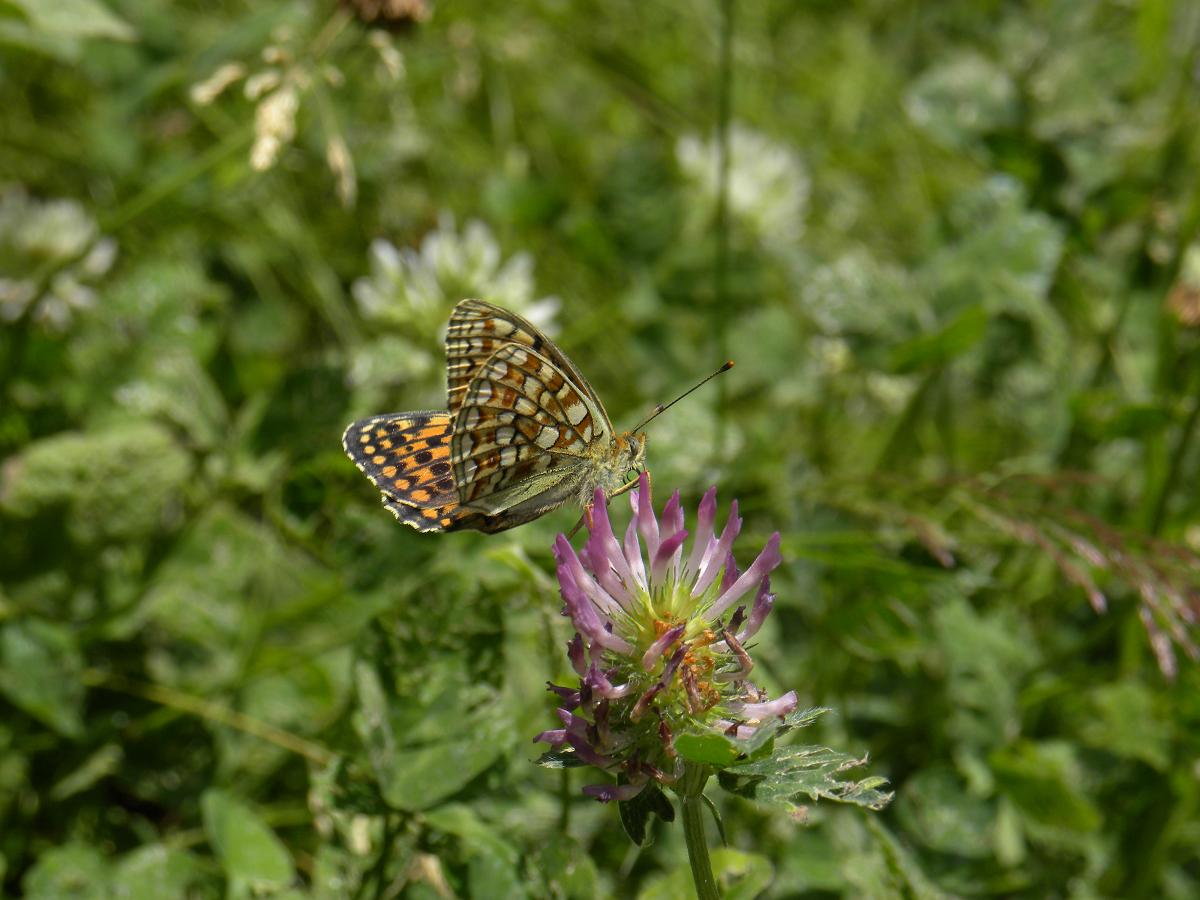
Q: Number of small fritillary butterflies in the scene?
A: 1